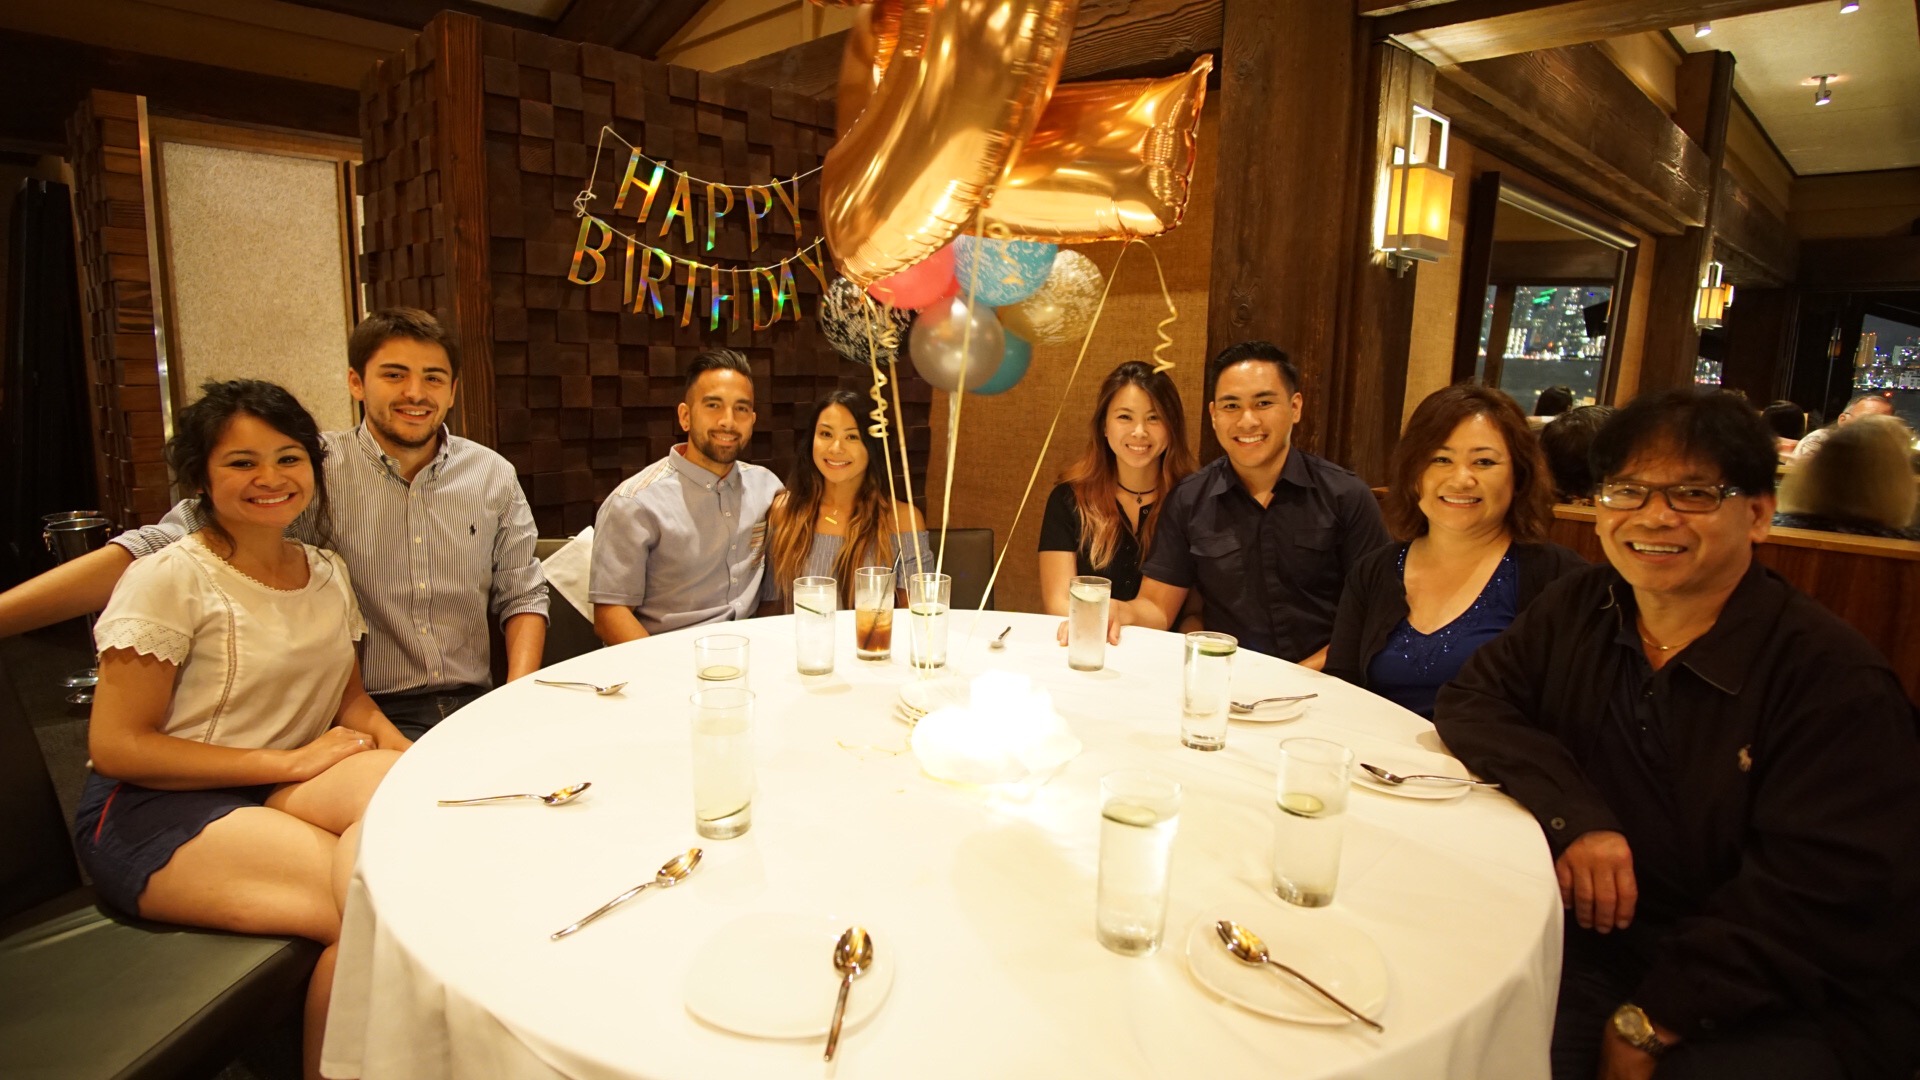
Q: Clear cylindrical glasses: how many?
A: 9